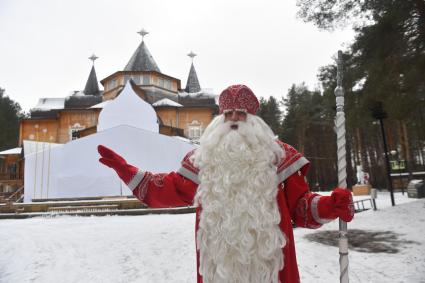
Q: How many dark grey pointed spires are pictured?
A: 3